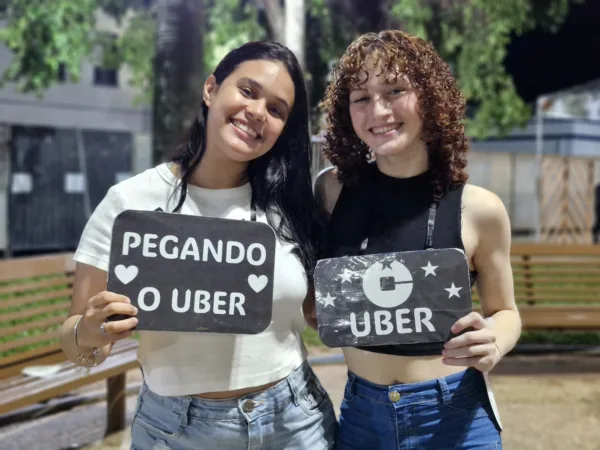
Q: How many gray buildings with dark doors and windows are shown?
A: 1